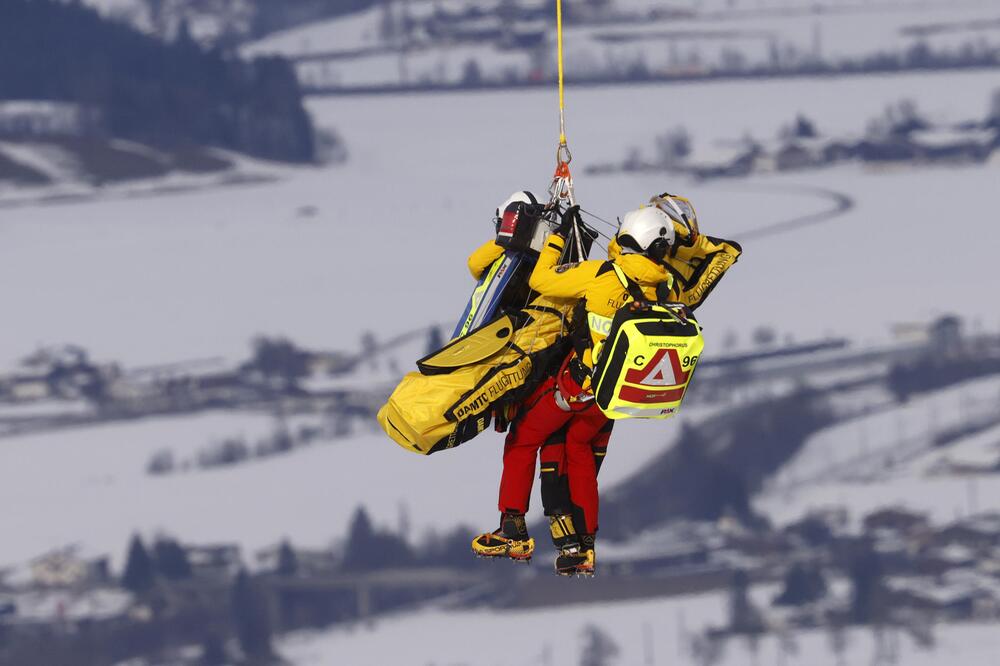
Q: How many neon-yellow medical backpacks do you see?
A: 1